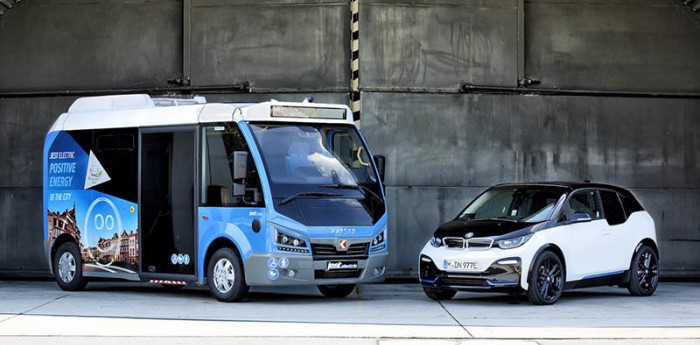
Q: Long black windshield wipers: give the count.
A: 2